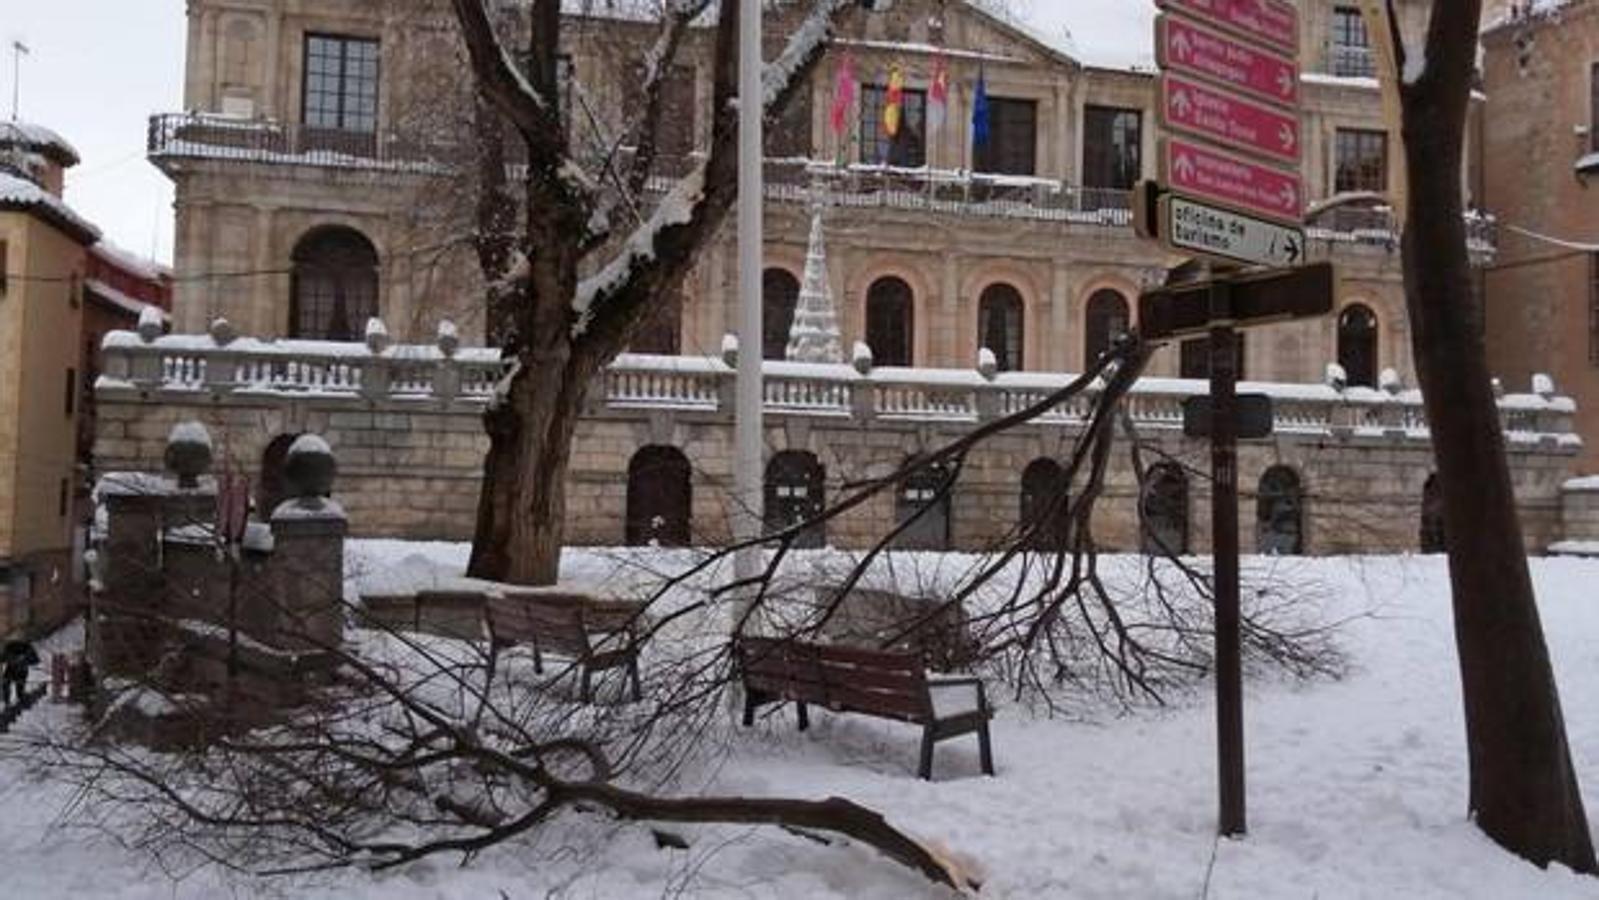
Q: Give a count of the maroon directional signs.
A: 4